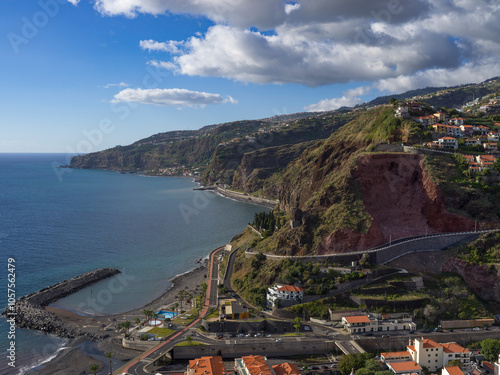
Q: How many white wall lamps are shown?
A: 0